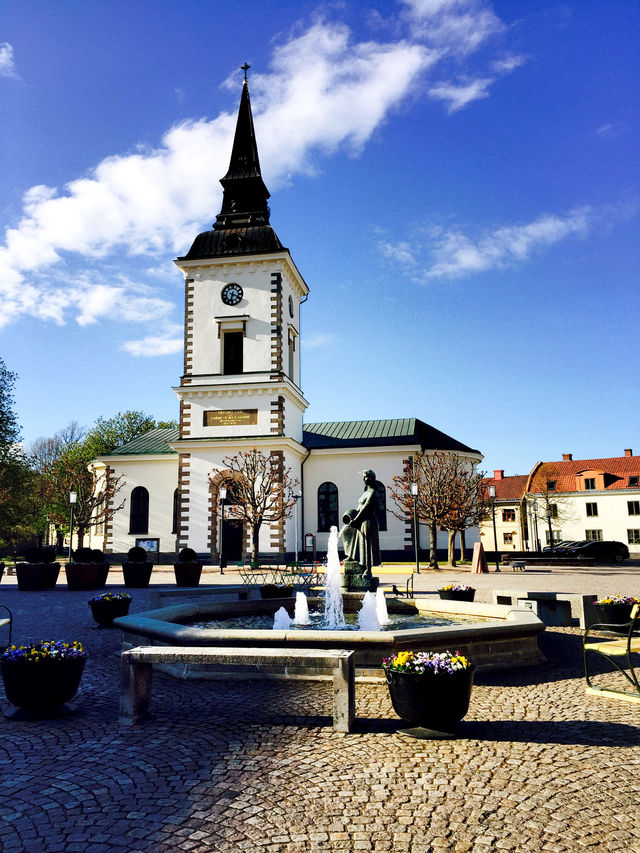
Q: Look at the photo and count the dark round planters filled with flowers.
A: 6